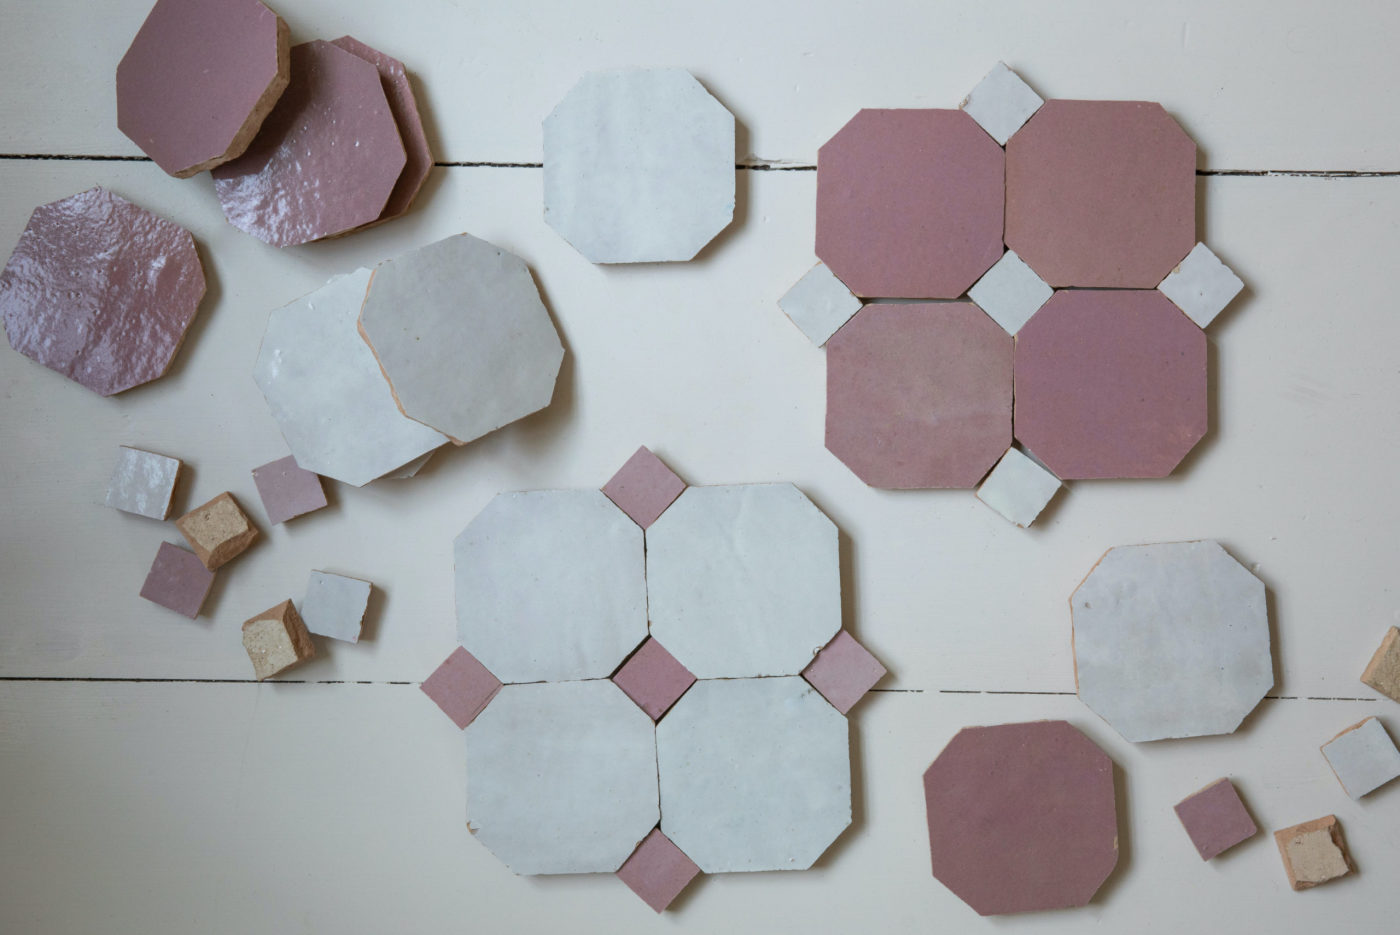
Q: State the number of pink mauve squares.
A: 8